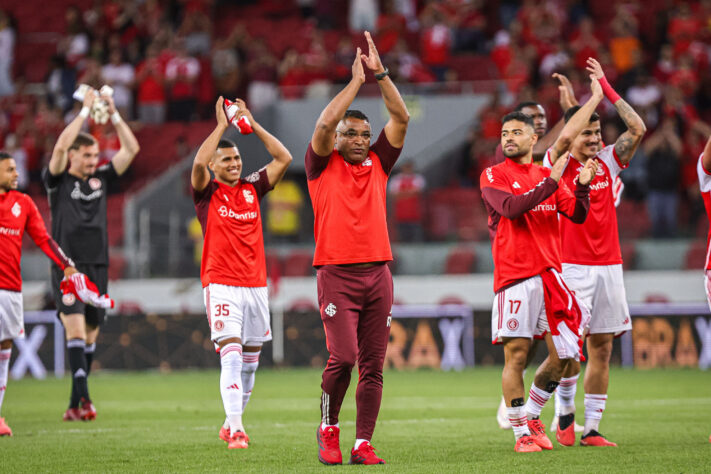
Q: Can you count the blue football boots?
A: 0